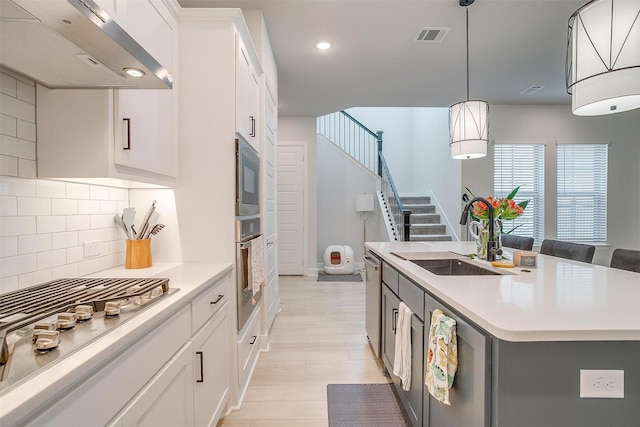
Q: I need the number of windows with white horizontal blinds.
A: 2